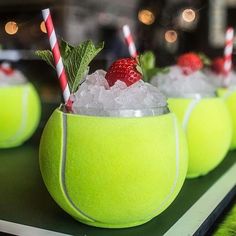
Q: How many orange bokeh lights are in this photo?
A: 5